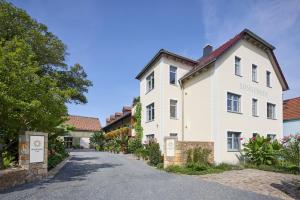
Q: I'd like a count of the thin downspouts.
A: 1